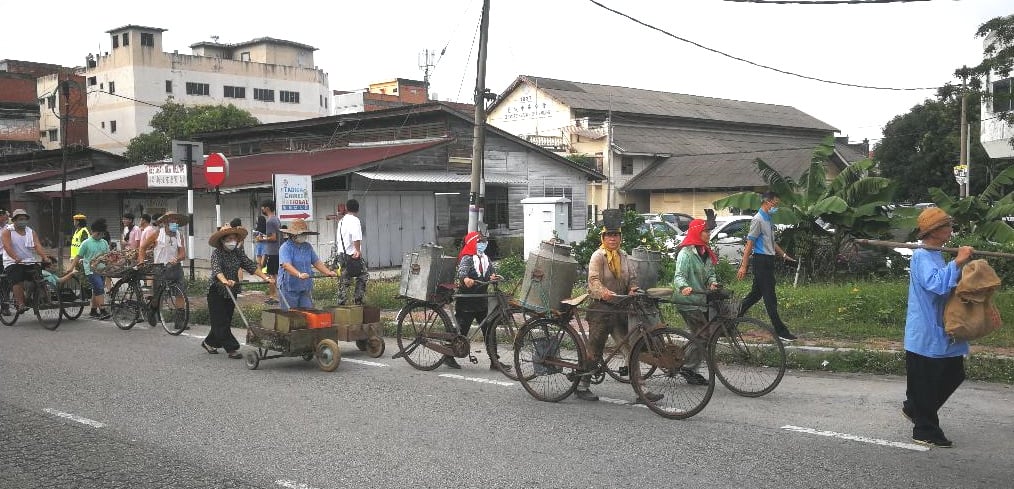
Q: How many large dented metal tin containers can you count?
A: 3